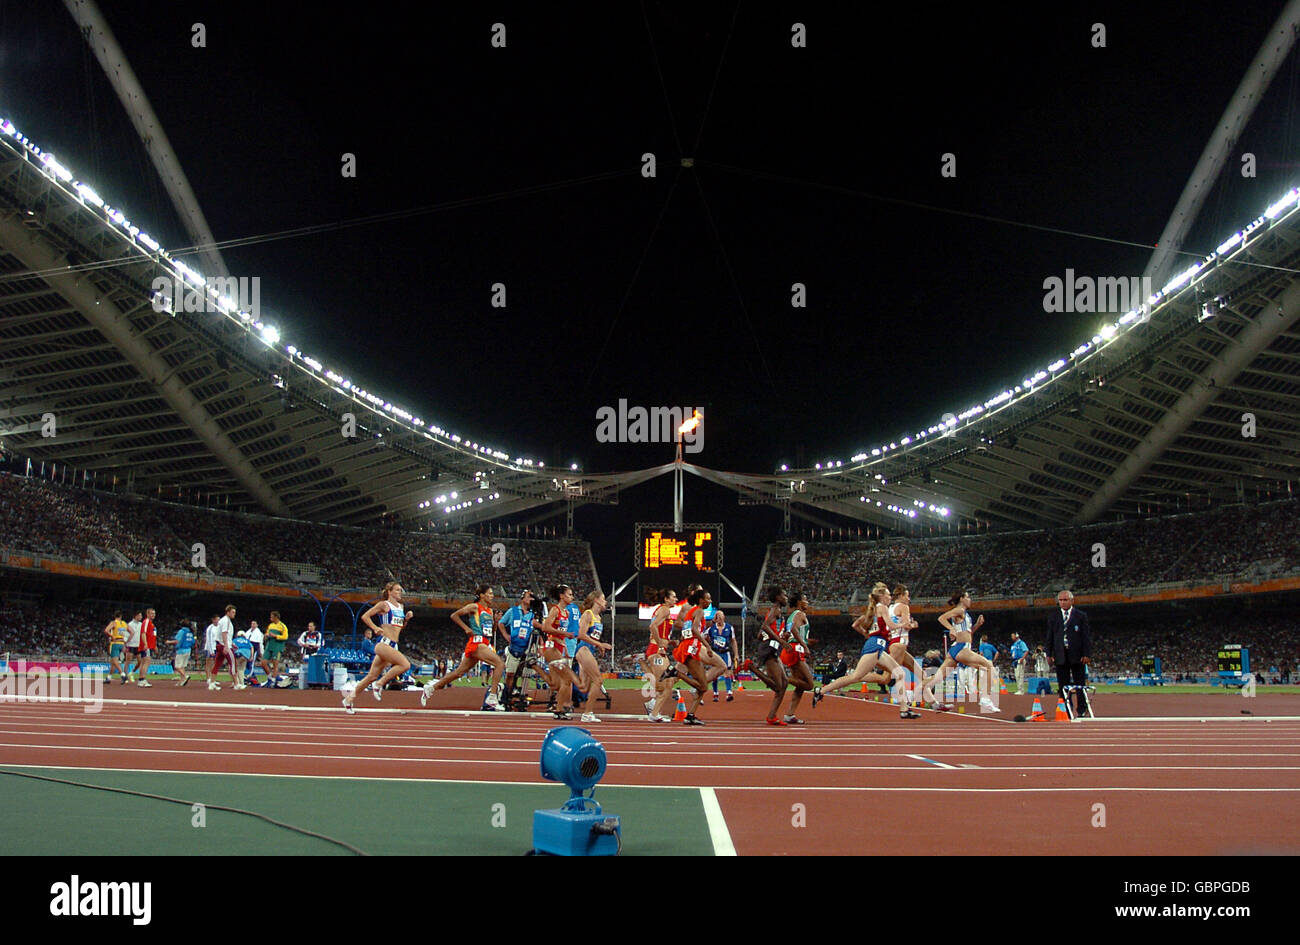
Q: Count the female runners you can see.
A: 12